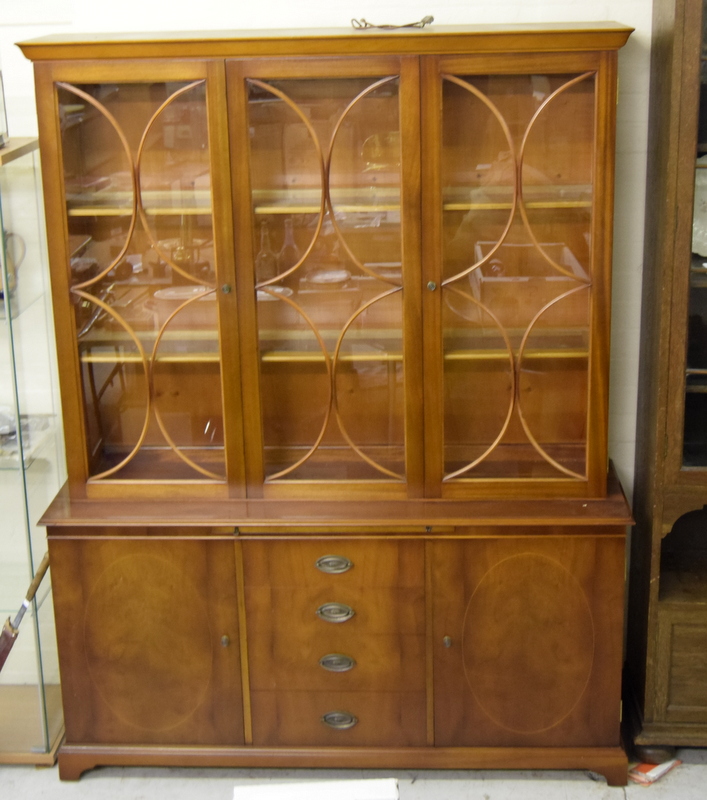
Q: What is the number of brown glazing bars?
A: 12